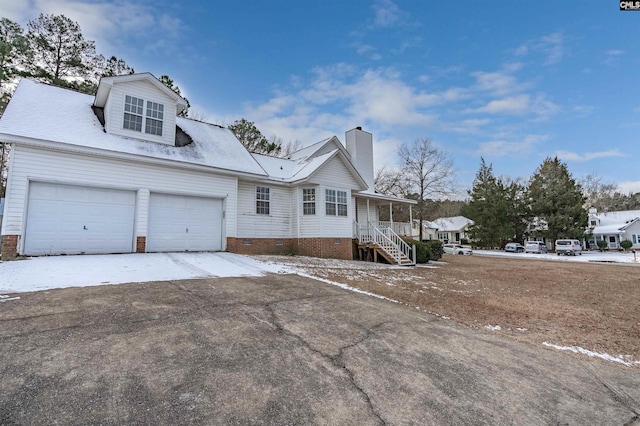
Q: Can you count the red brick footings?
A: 3